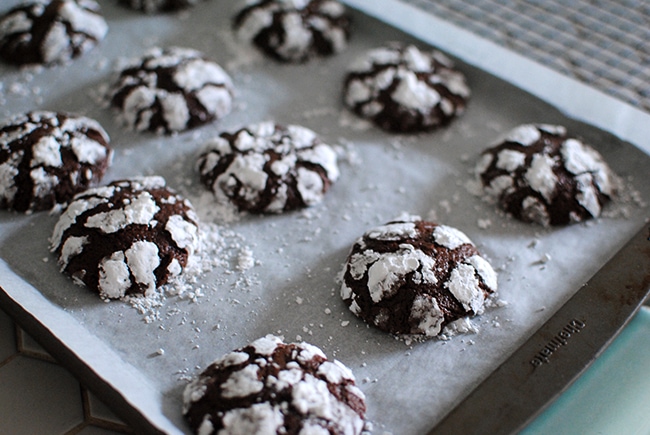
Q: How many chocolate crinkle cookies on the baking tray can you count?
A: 11